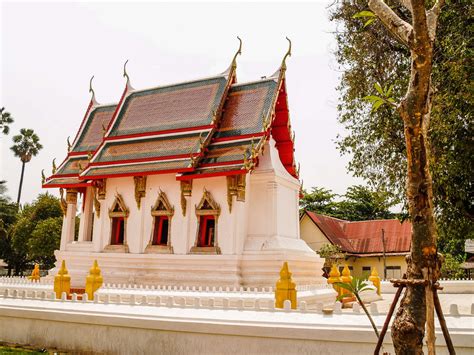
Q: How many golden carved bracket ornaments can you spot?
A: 5